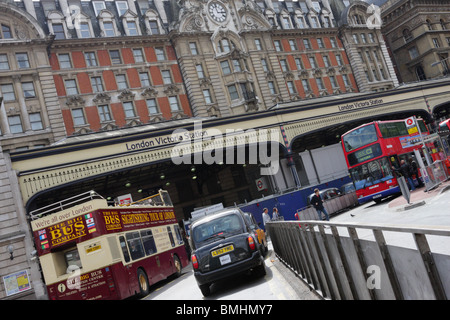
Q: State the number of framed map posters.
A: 1